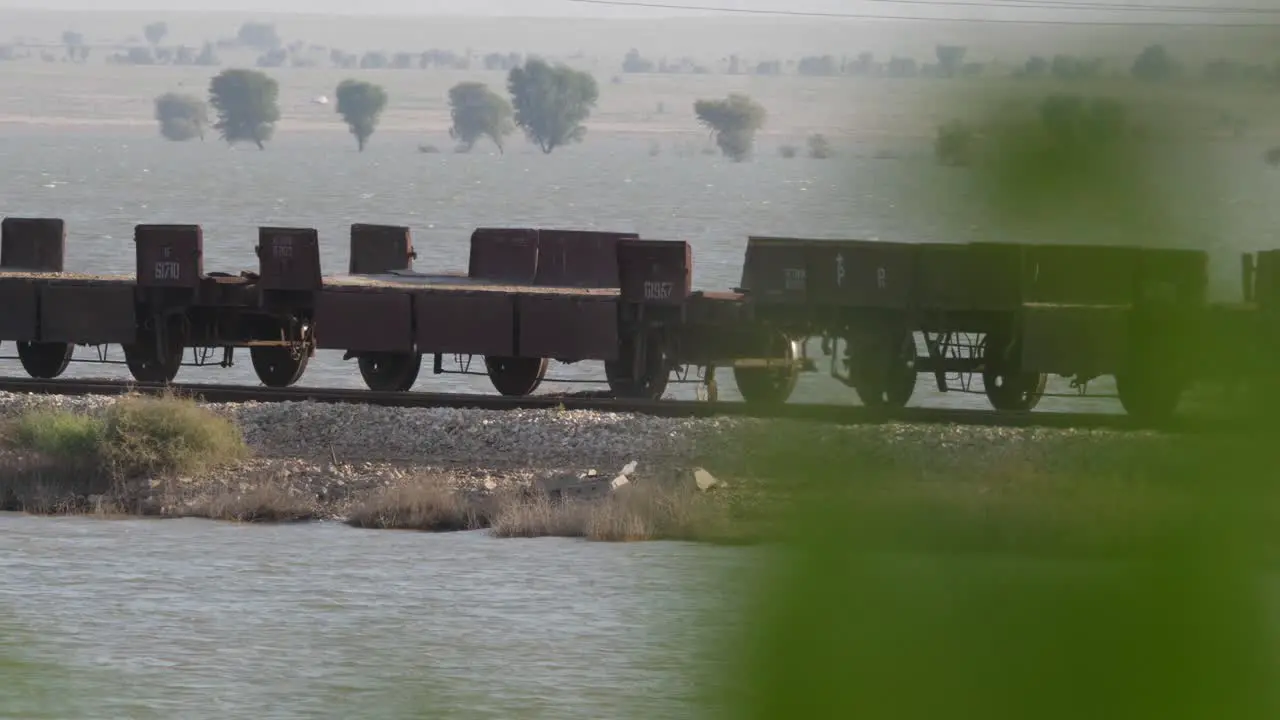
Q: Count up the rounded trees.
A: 6